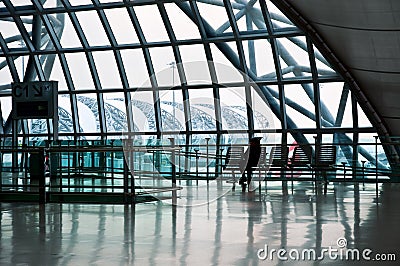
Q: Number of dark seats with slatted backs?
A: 5